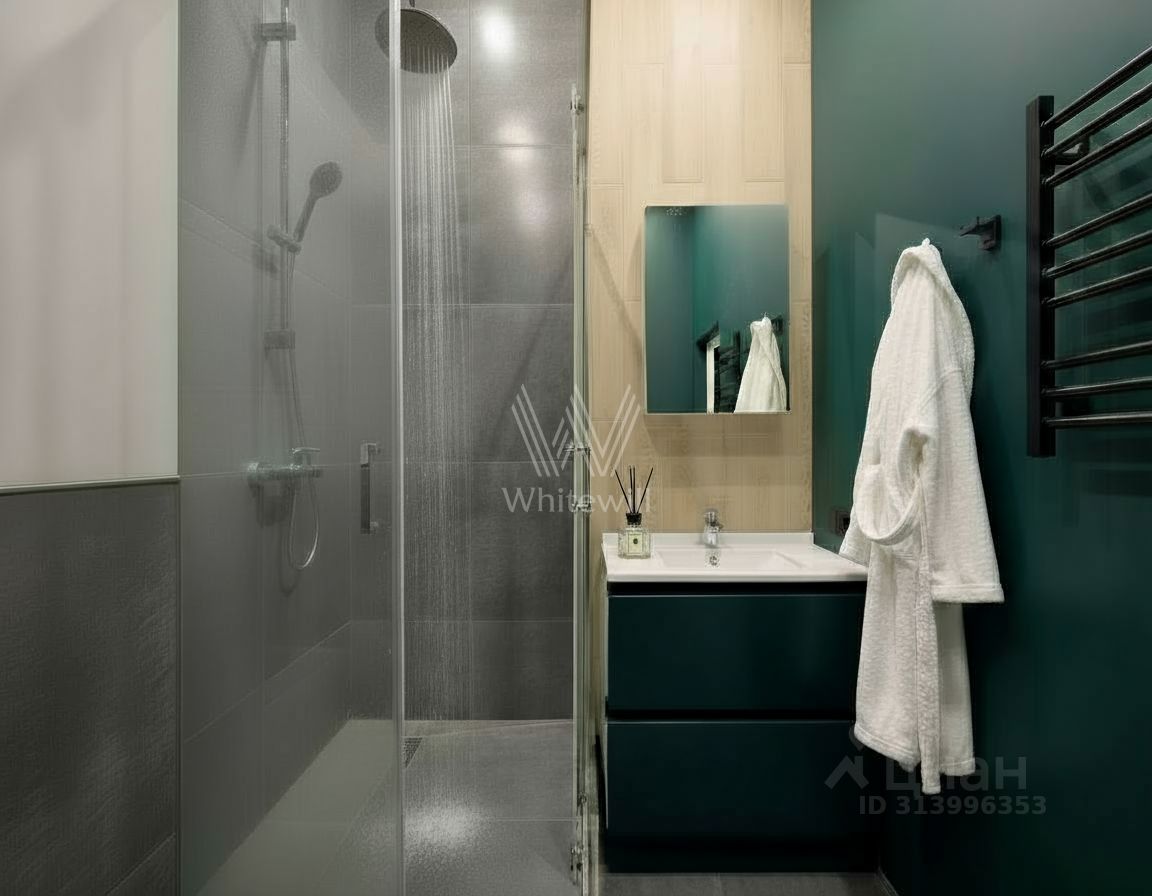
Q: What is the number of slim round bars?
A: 9